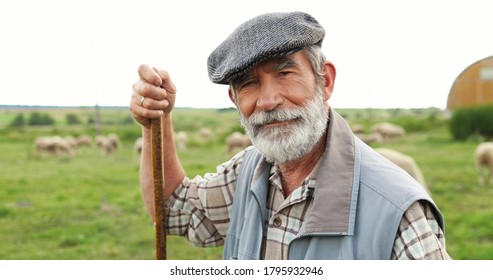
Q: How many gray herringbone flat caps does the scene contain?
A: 1